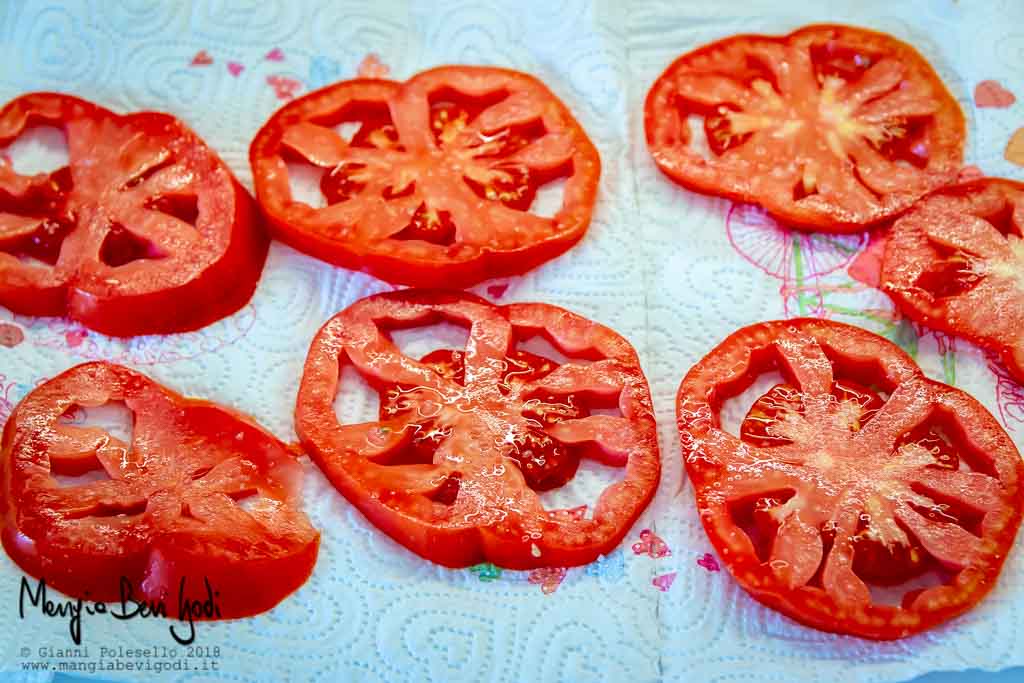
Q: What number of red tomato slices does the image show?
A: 7